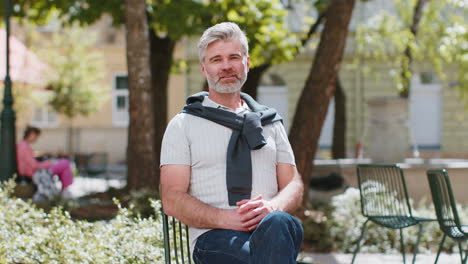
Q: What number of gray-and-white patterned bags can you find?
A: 1